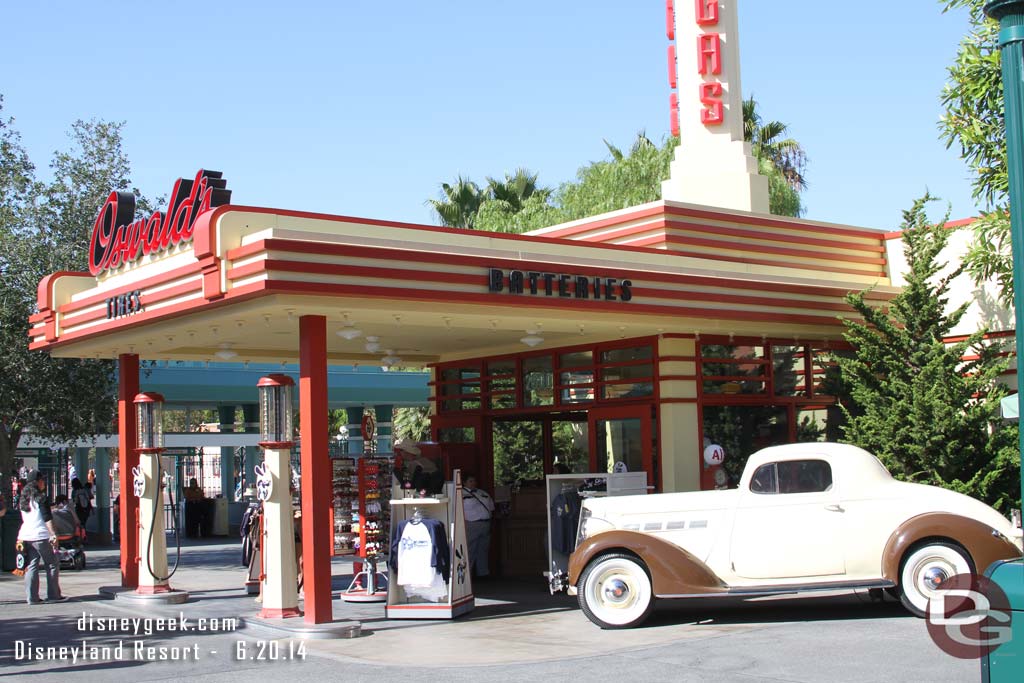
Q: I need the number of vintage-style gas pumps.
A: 2